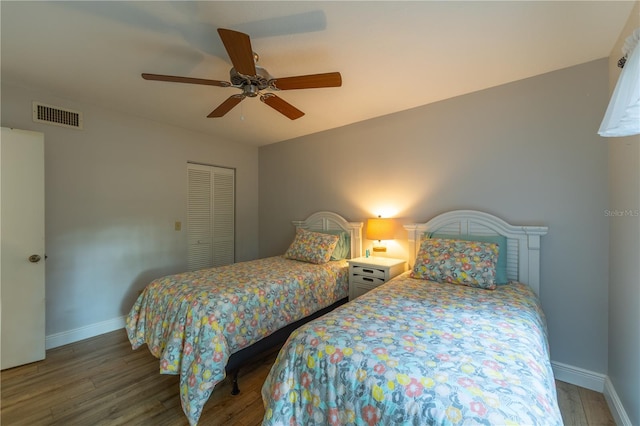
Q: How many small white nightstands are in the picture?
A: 1